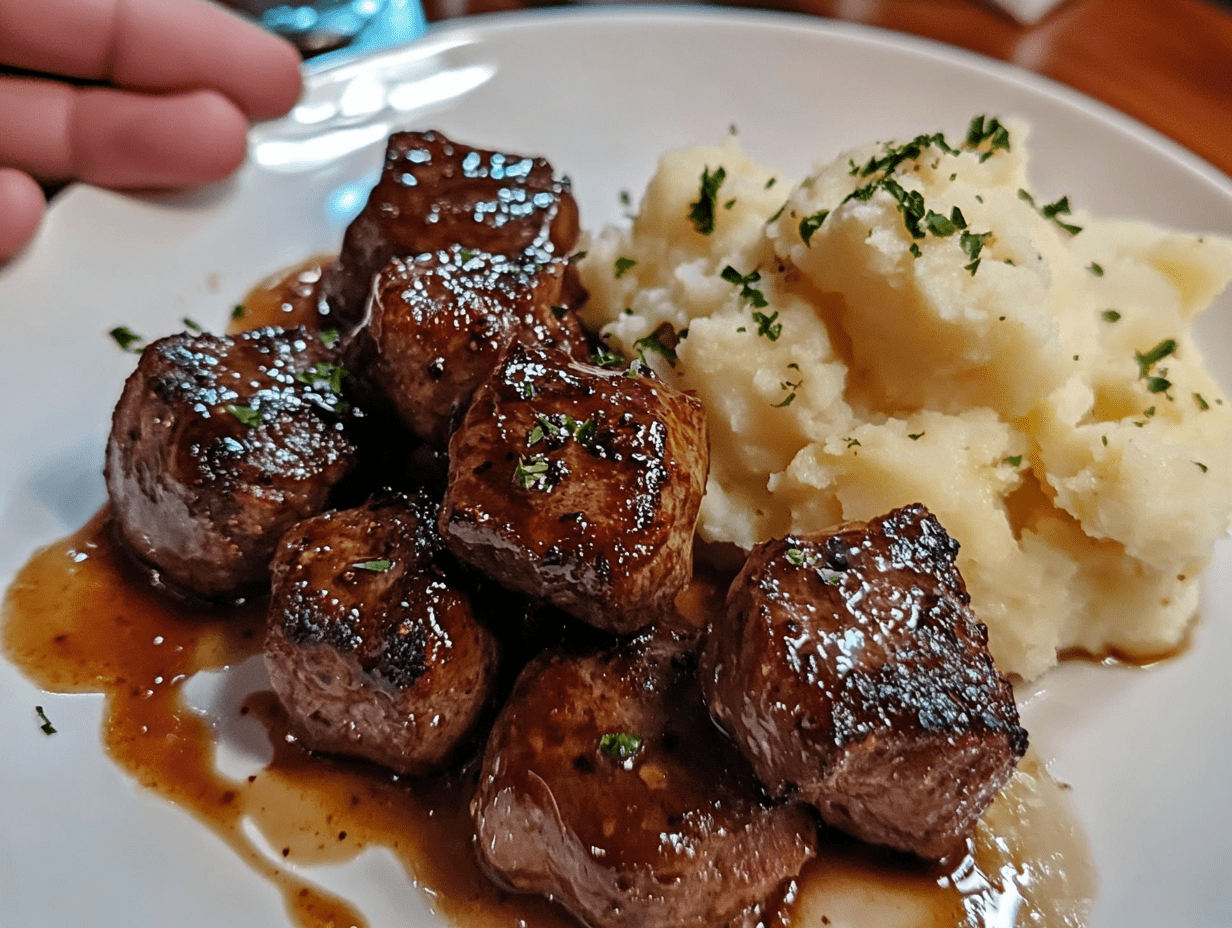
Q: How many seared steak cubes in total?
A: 7